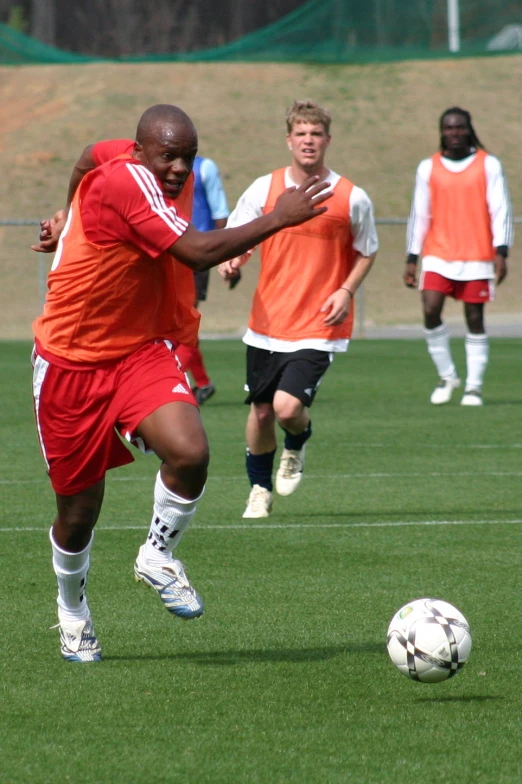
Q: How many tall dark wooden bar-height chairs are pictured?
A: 0